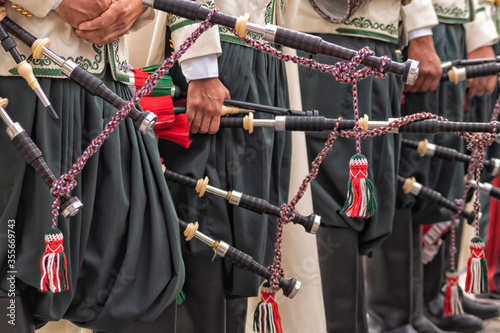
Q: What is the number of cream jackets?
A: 5